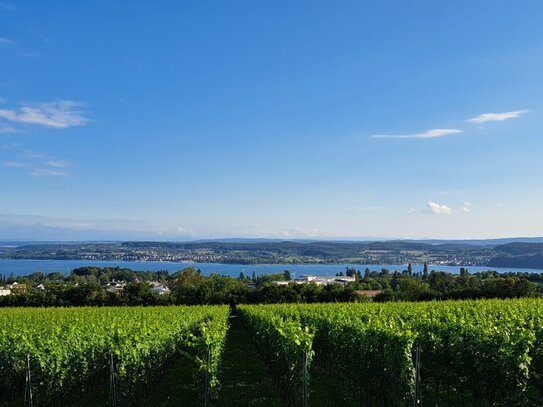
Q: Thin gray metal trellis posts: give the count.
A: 5